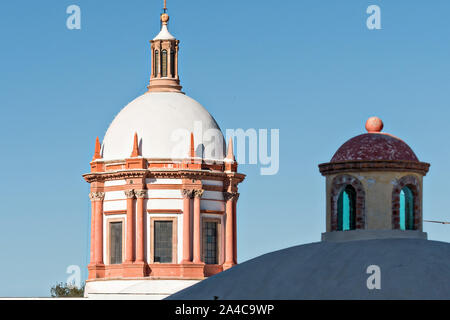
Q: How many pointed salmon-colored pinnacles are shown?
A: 4